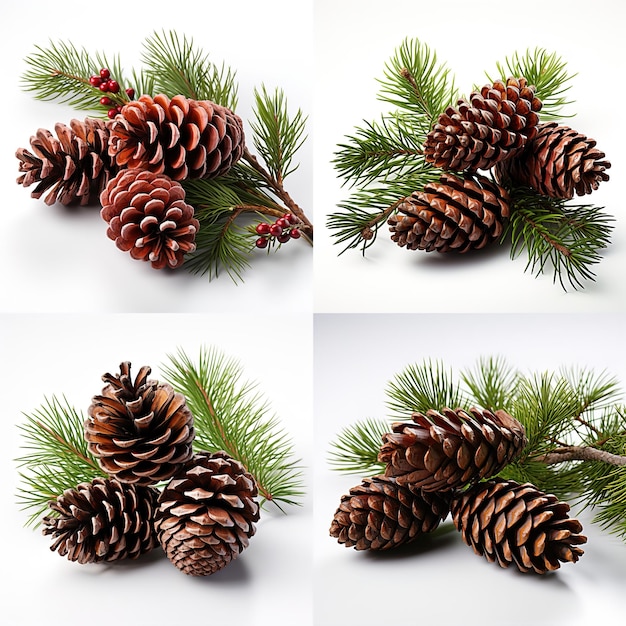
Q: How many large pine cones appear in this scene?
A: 12